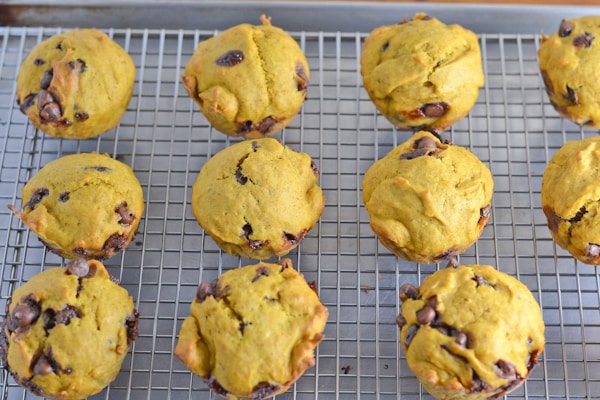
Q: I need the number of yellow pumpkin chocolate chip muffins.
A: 11